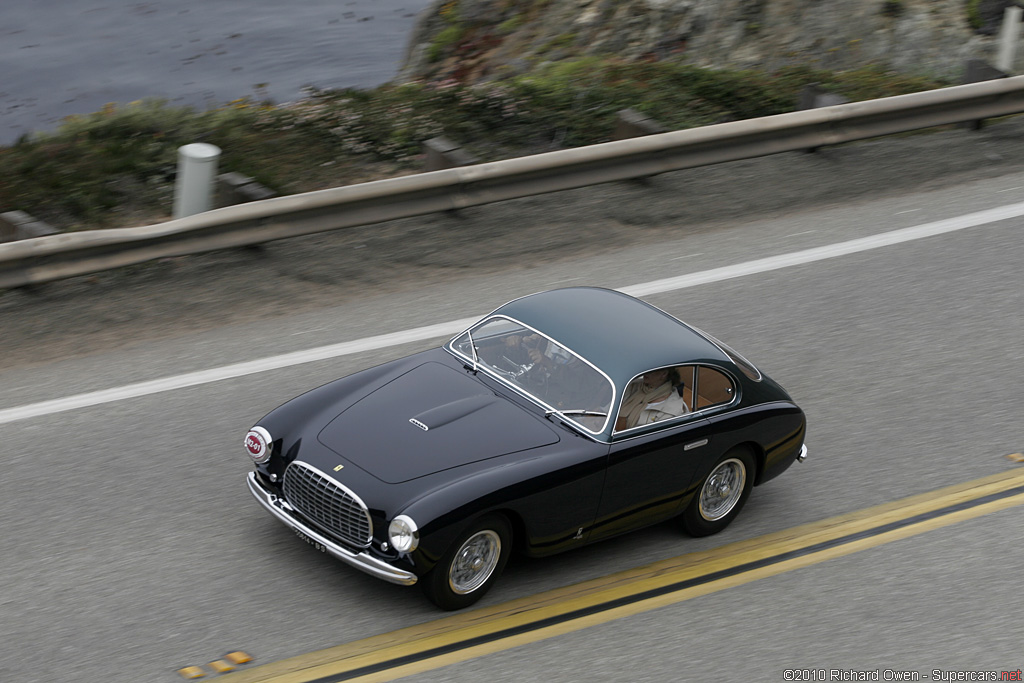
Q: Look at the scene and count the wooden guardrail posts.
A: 6